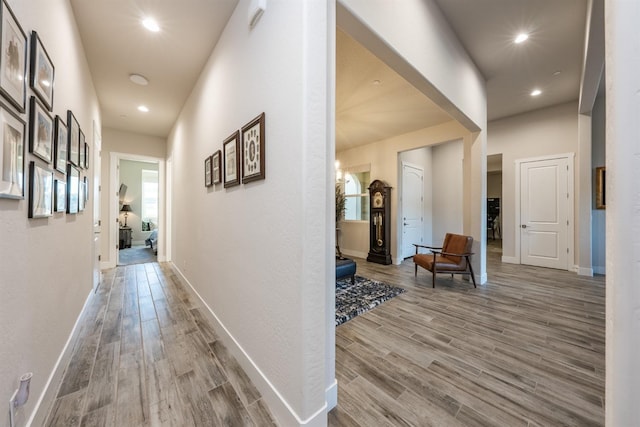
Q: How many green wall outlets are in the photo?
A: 0